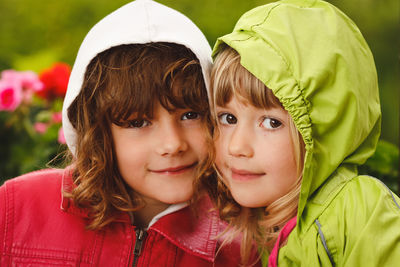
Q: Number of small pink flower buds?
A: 3